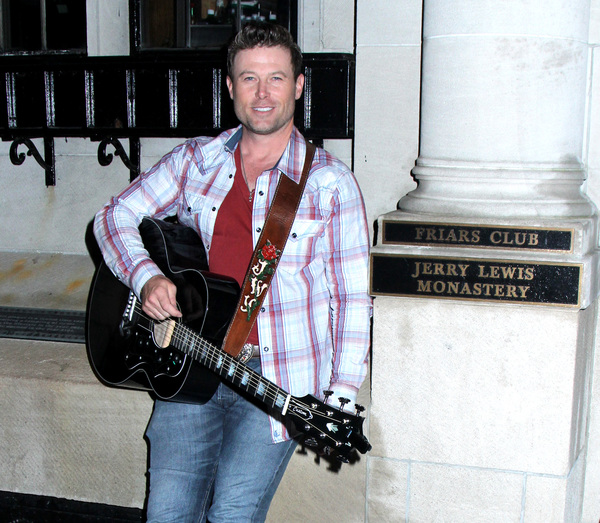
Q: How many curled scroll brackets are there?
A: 2